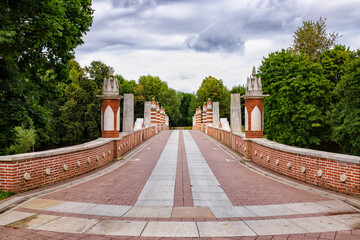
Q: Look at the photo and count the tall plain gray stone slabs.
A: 4